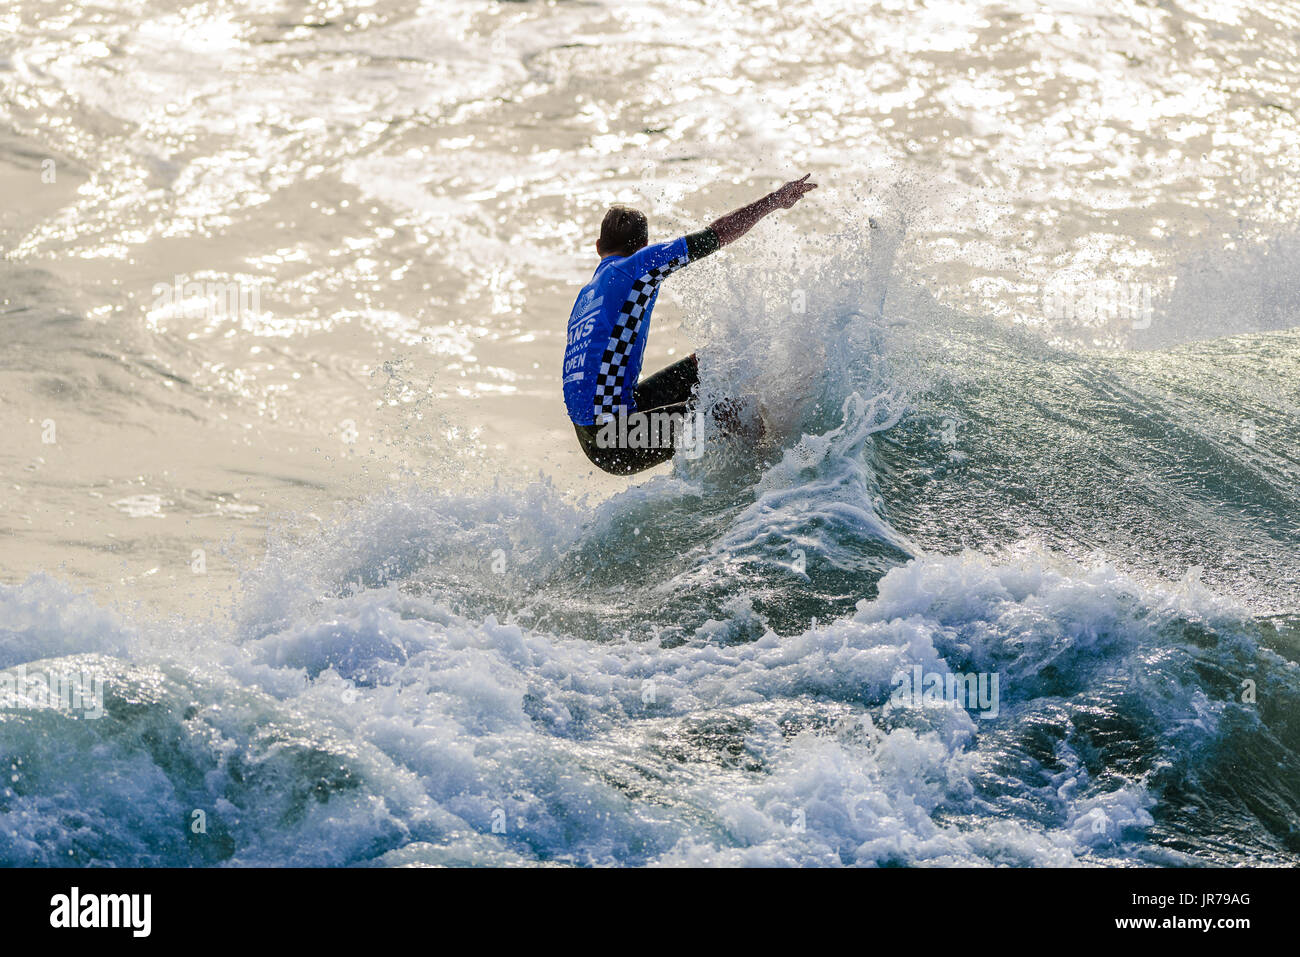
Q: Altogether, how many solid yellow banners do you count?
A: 0